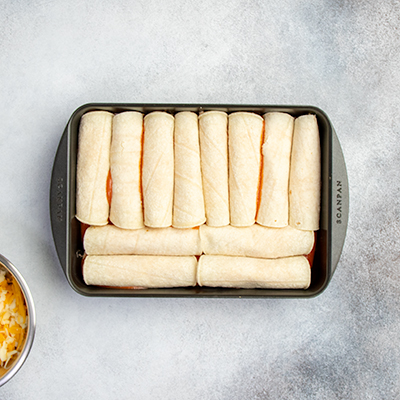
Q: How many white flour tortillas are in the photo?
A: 12